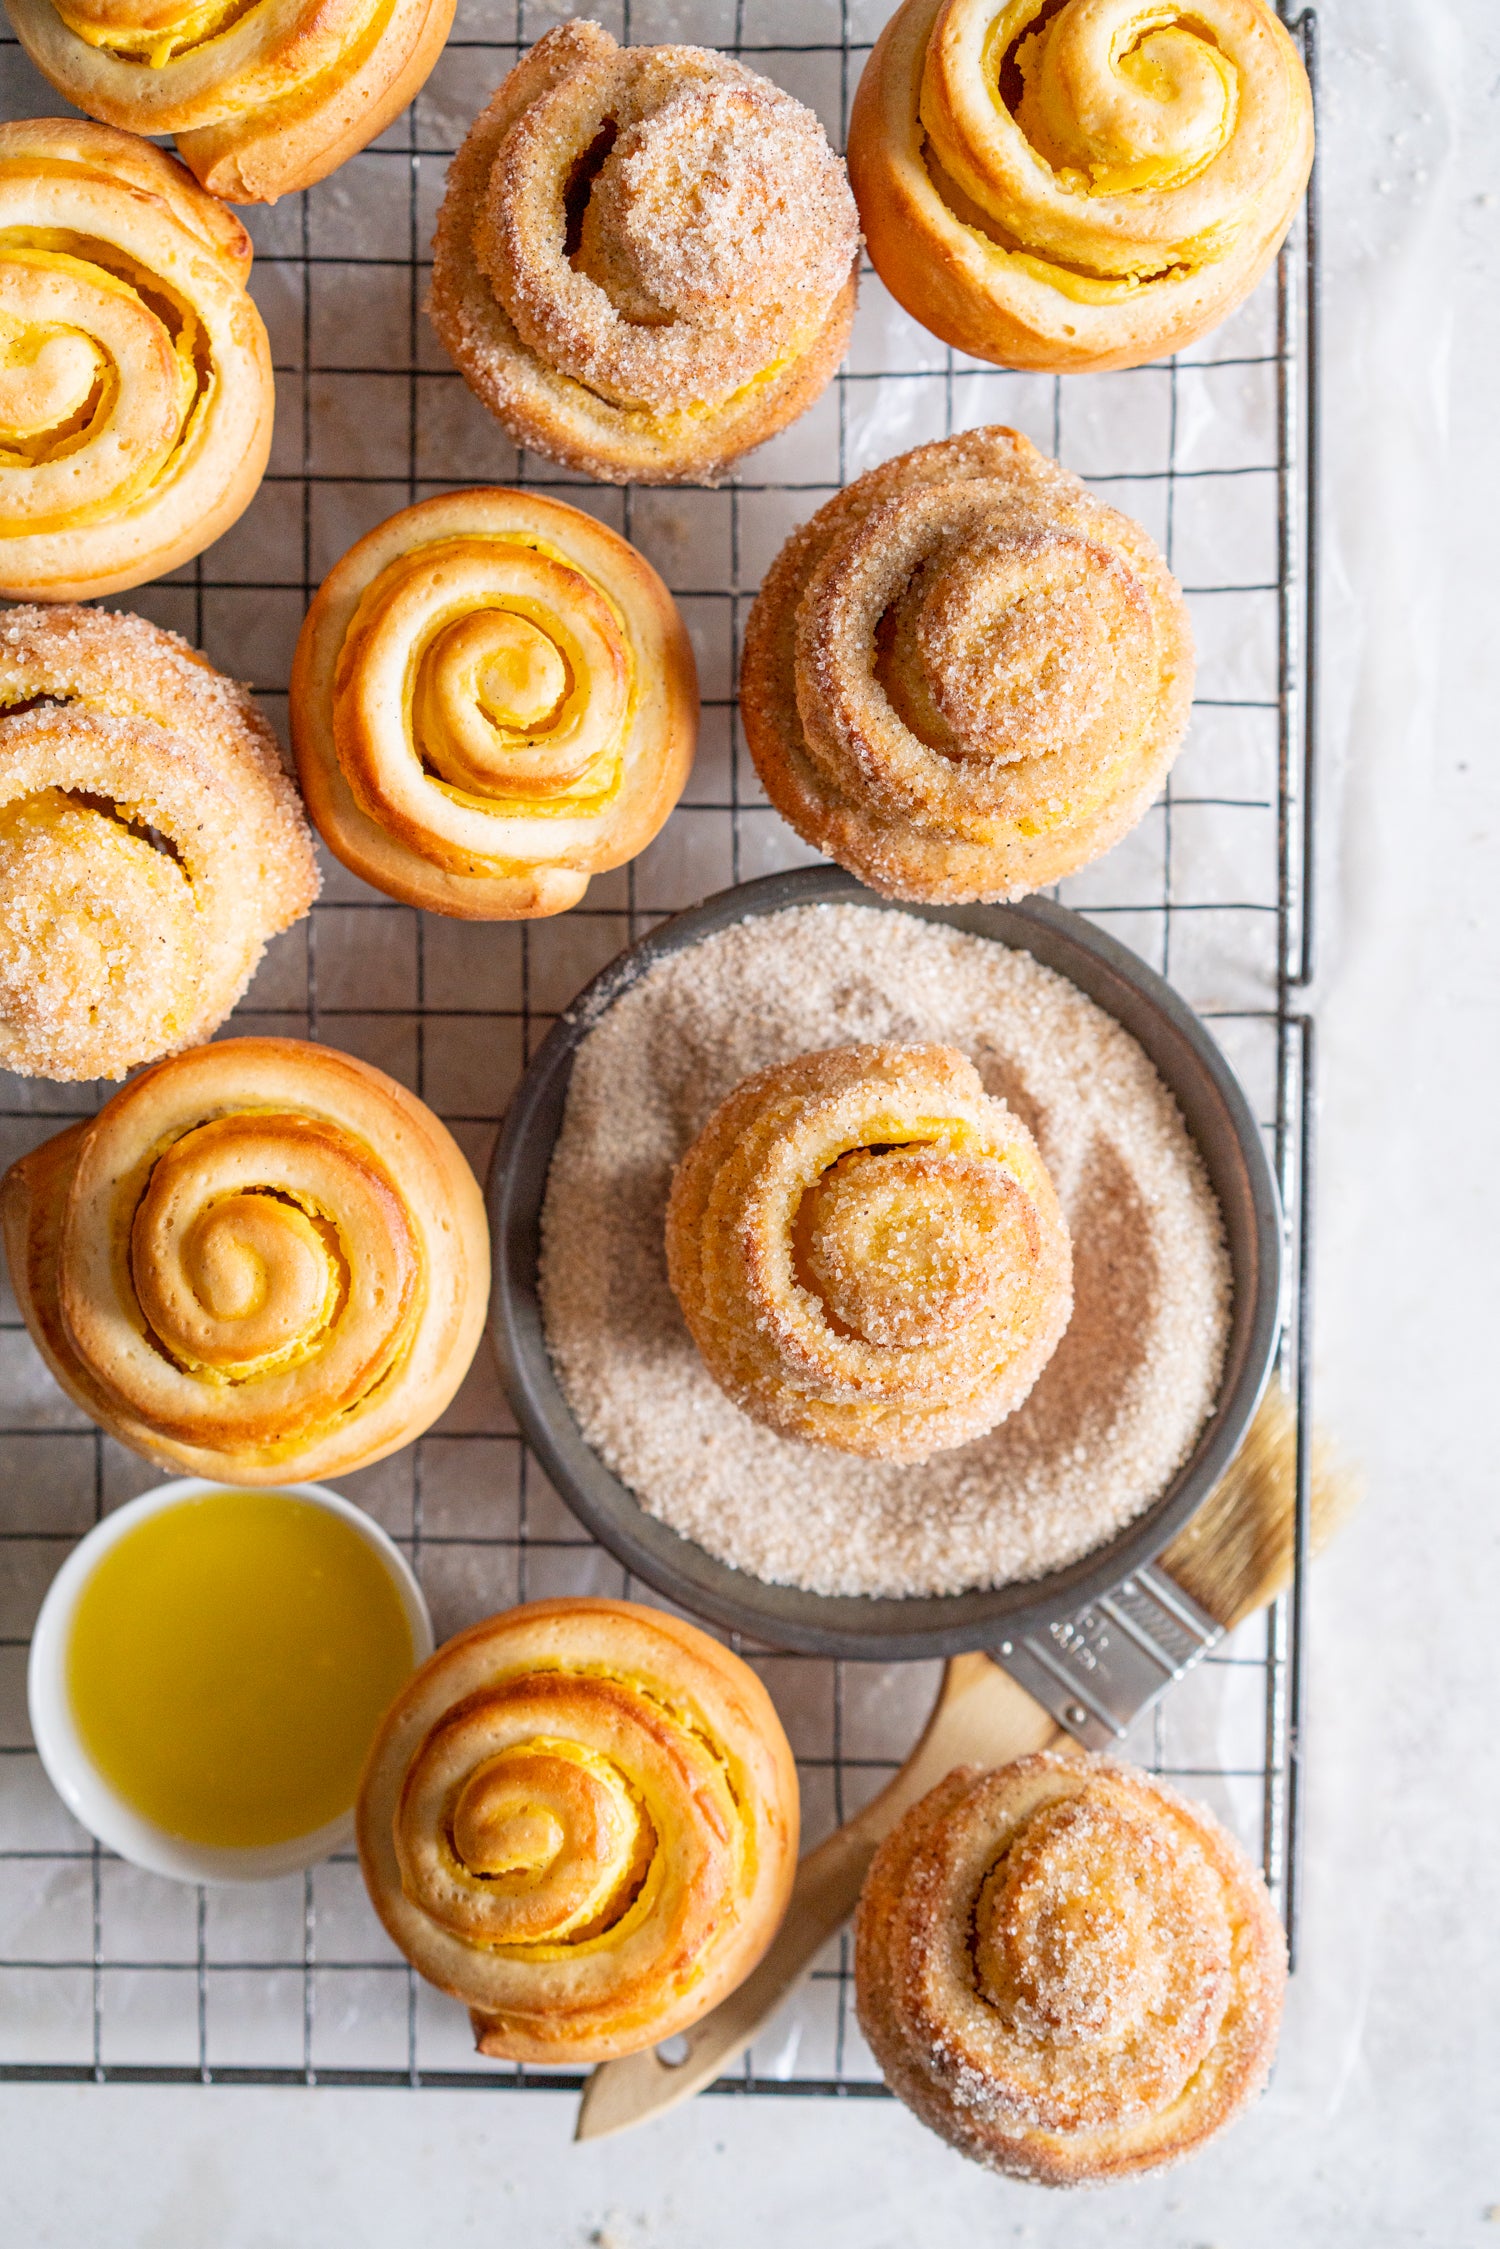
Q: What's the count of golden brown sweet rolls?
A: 11